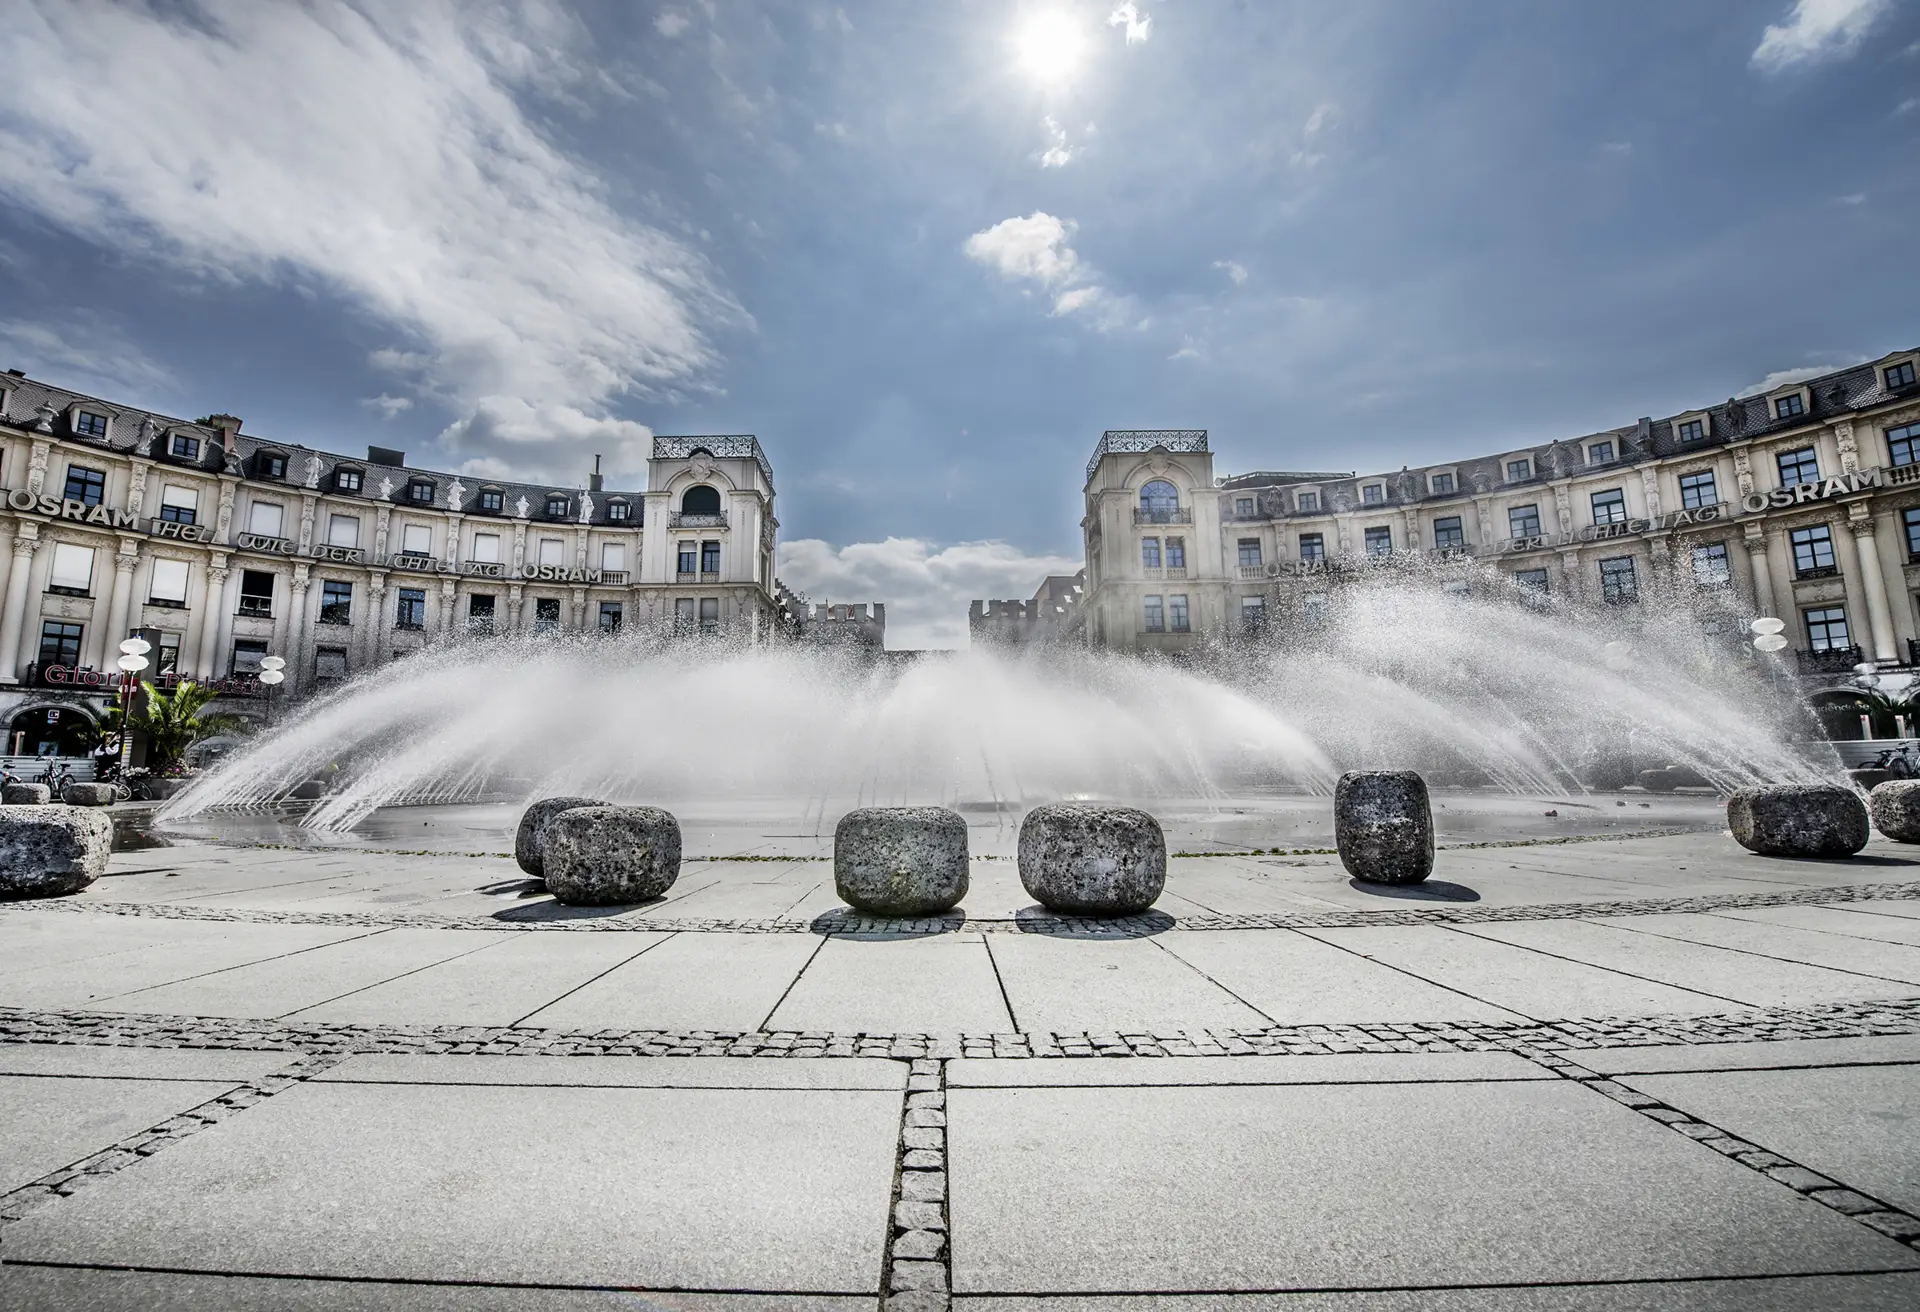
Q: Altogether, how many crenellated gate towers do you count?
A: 2